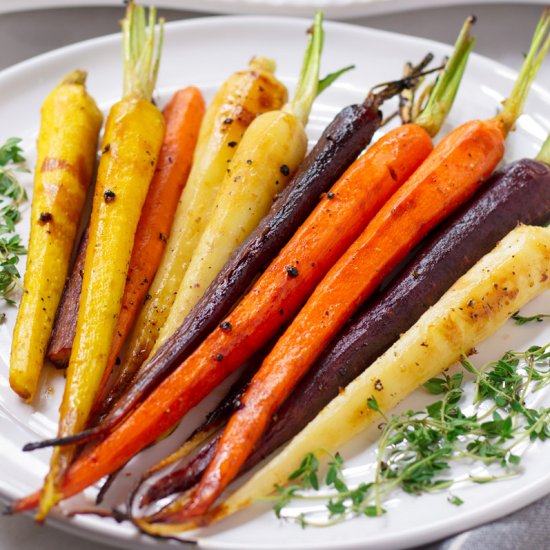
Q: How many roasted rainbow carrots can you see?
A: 11